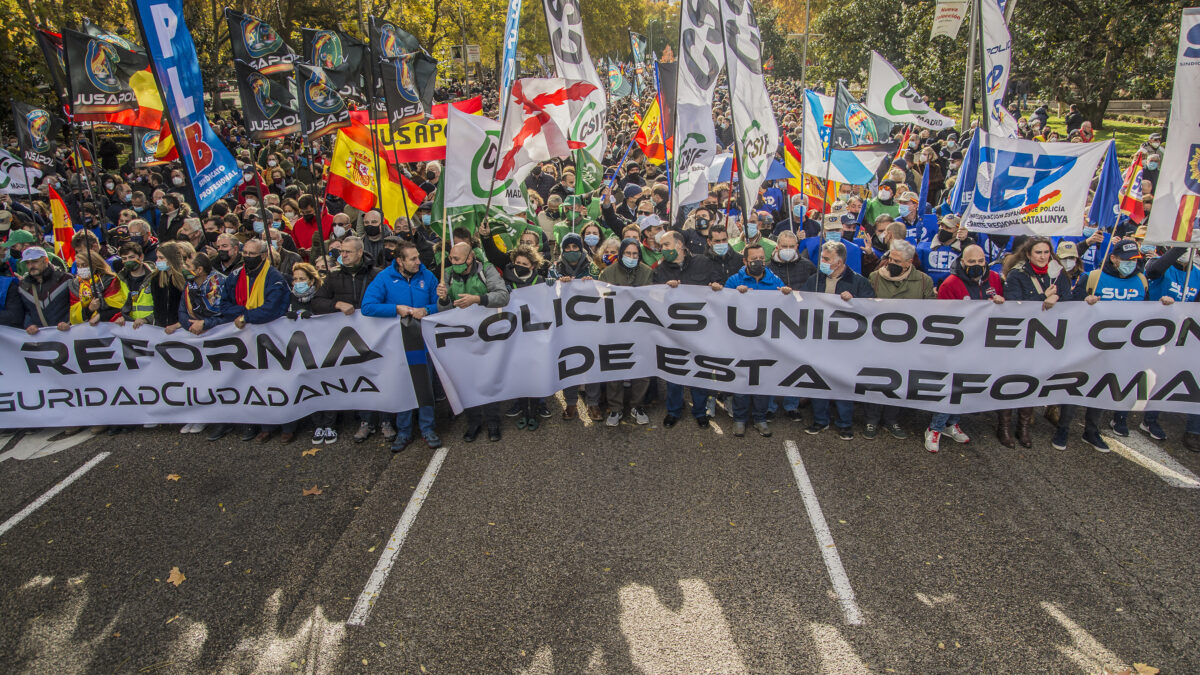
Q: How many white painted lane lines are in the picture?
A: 4